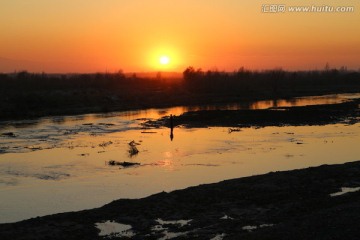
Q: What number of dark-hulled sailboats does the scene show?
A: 0